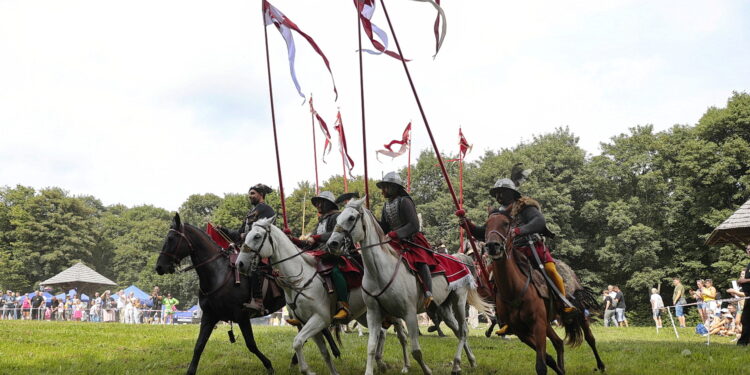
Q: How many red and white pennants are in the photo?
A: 7